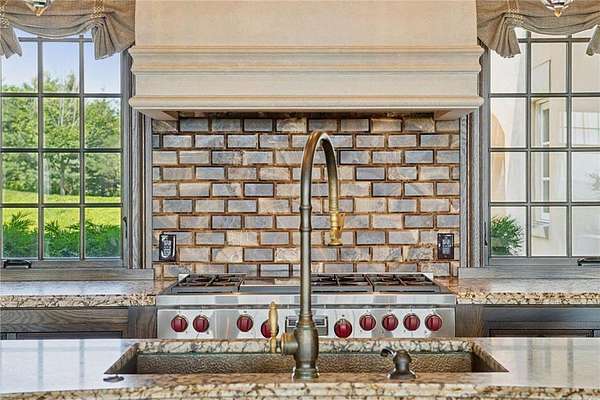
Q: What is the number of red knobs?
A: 9